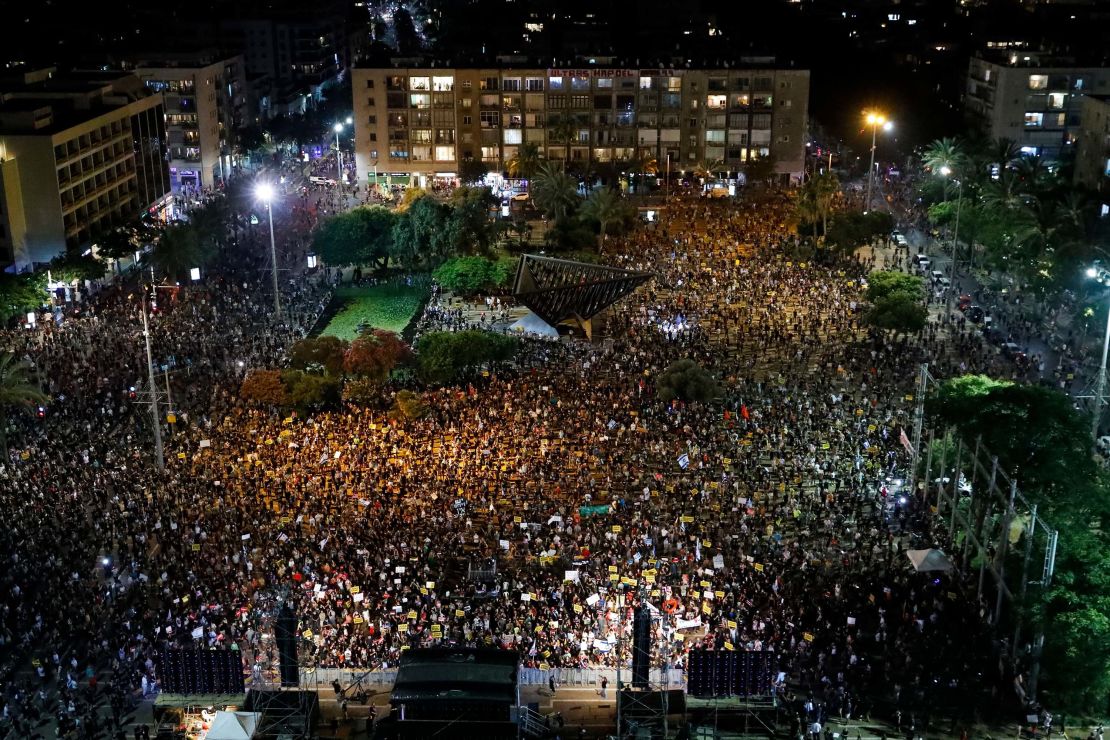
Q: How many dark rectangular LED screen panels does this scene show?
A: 2